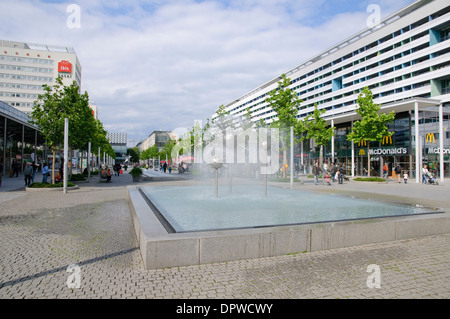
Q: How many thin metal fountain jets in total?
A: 3